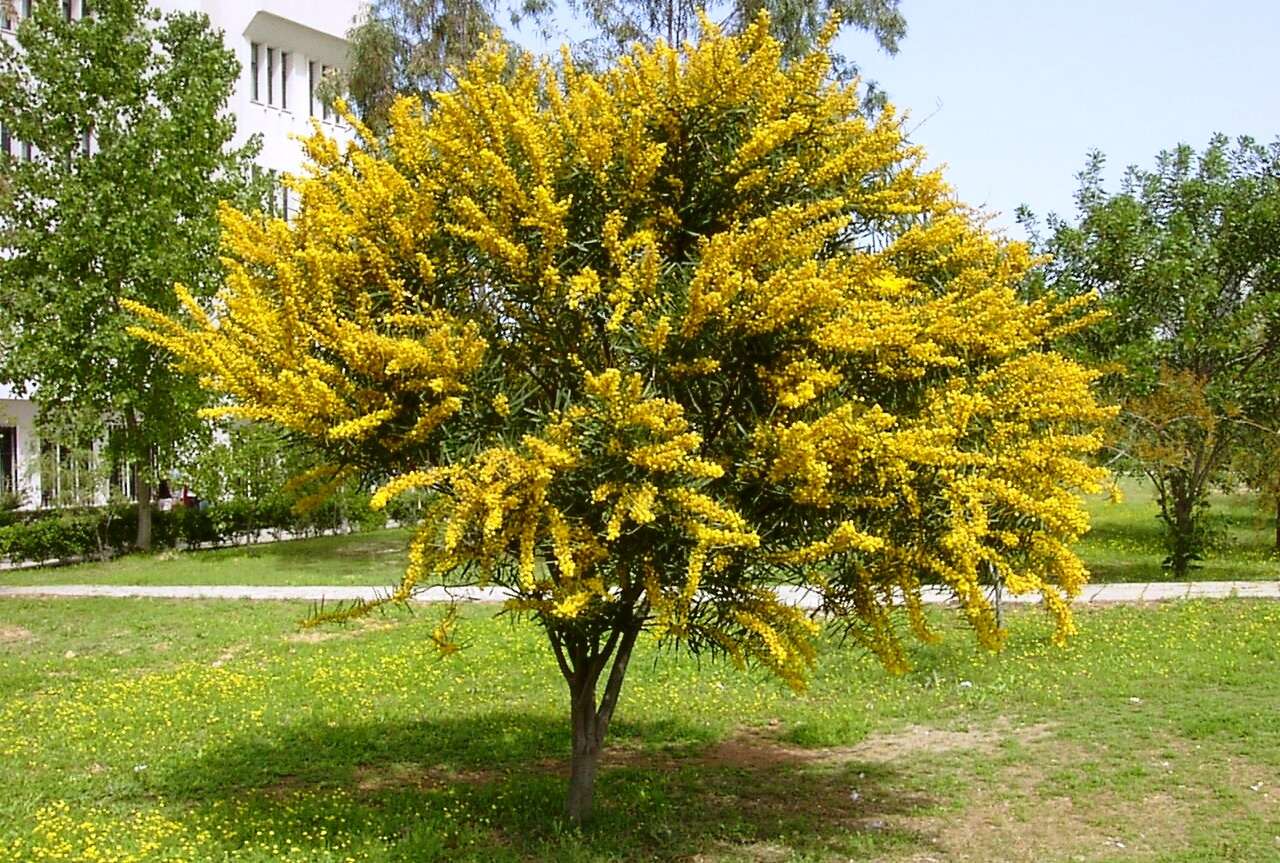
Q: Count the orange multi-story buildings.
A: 0